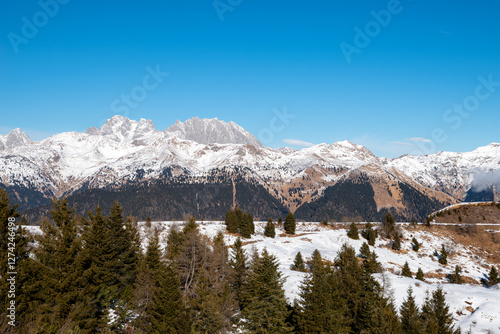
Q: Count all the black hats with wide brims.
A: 0